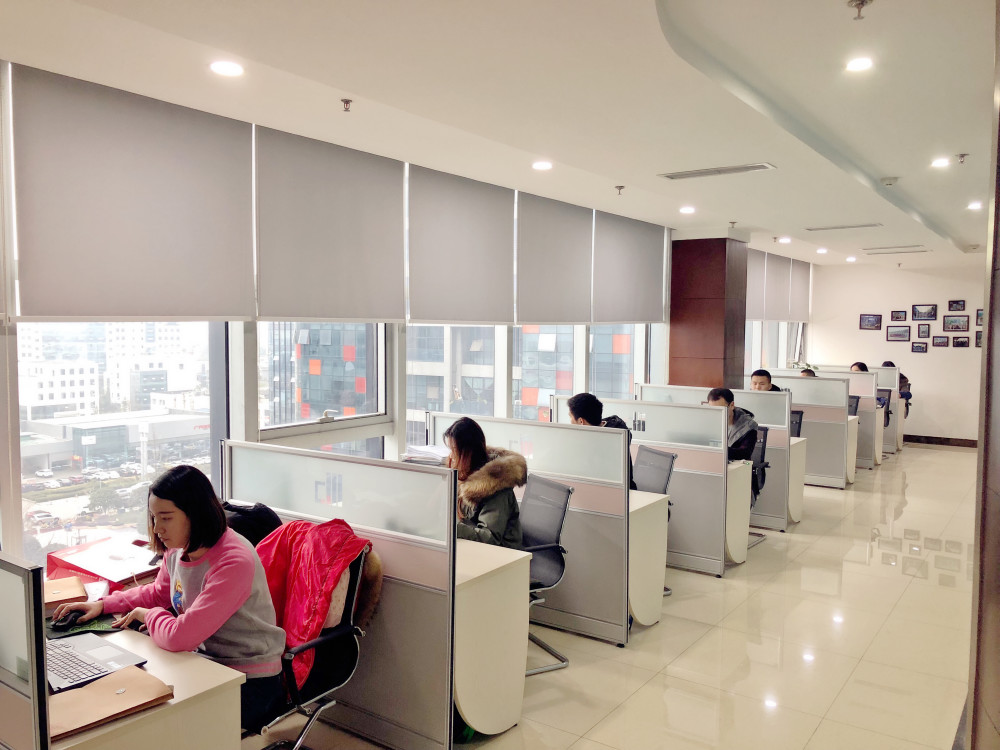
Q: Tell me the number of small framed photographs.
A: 12